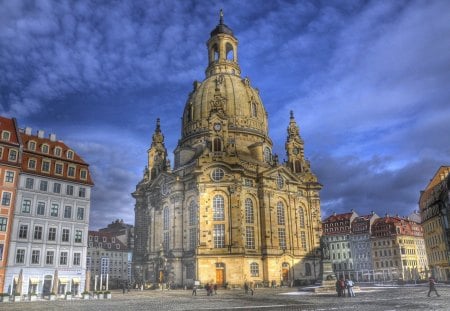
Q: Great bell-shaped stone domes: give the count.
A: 1